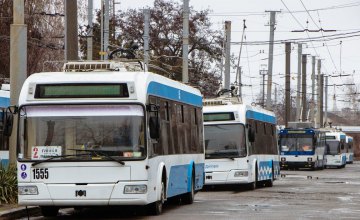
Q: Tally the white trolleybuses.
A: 4